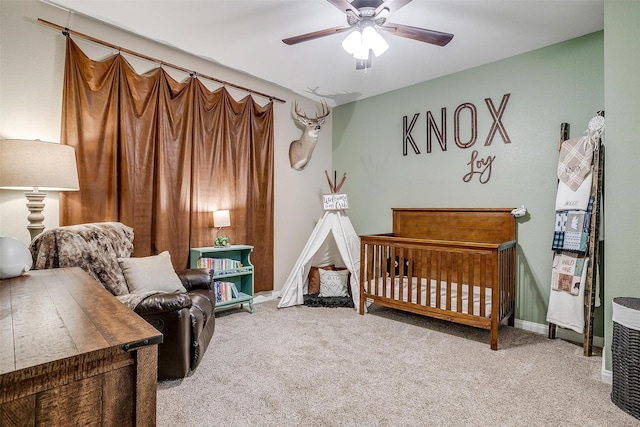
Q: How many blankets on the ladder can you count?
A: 5